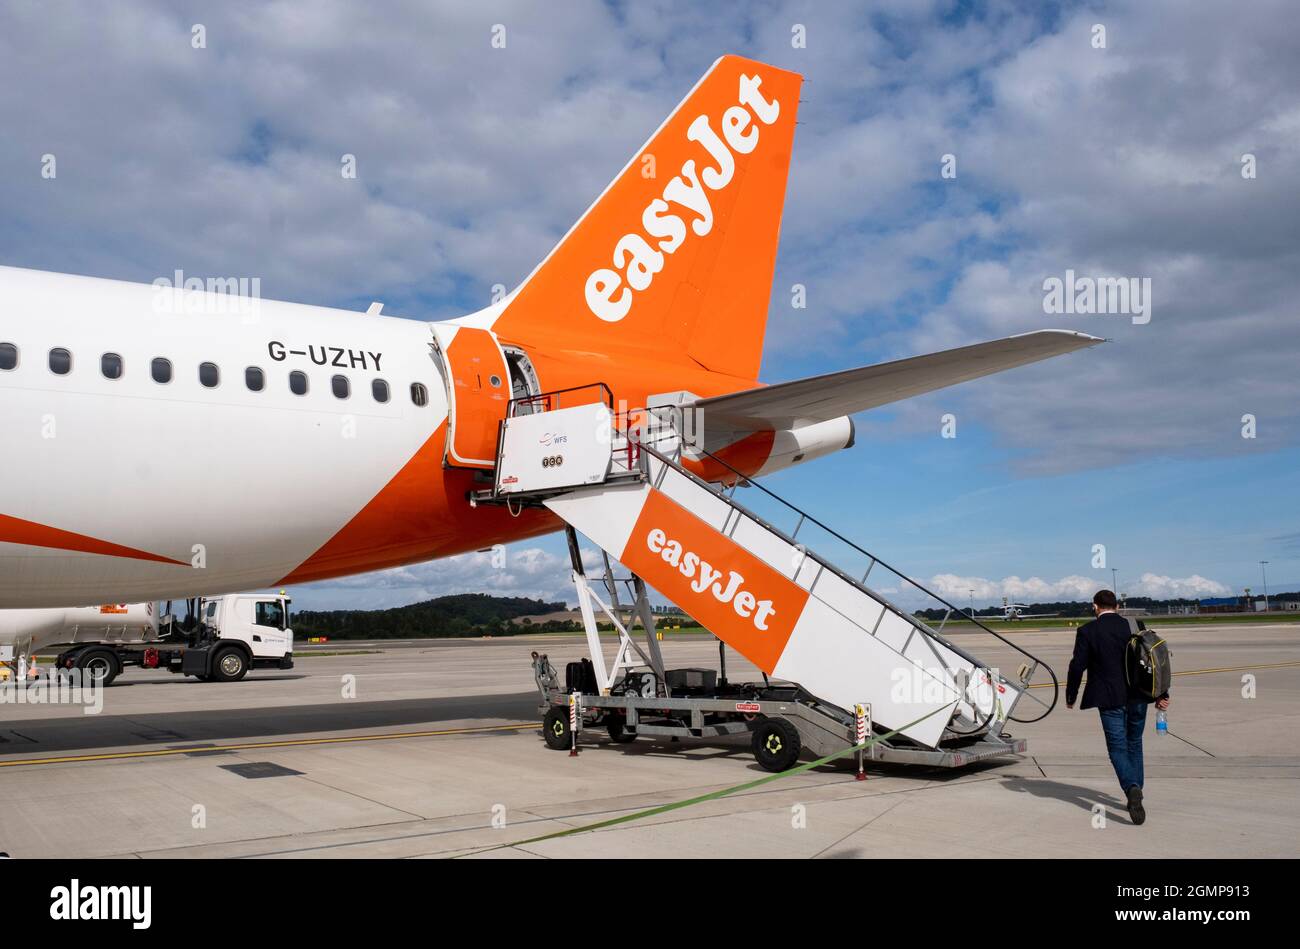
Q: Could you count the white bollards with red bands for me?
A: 2